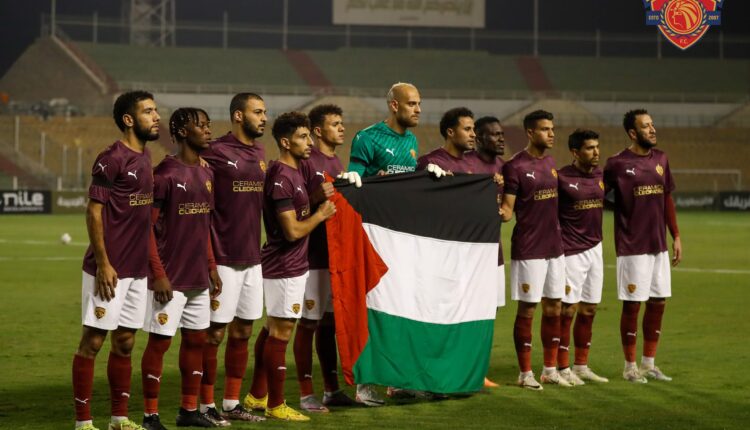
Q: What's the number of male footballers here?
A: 11